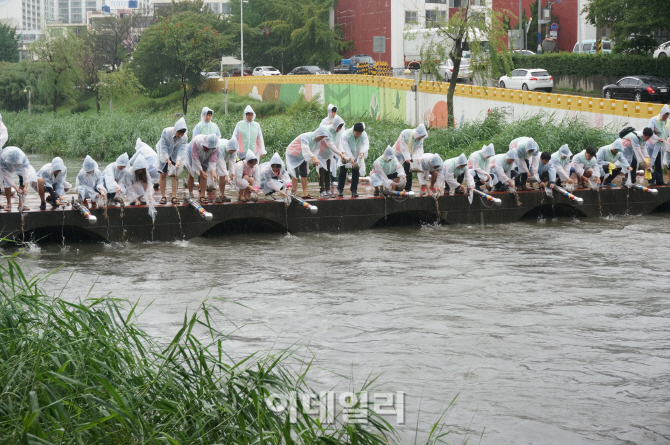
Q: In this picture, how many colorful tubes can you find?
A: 7